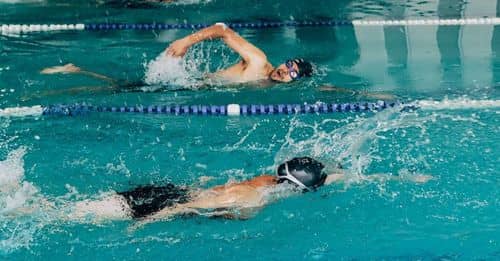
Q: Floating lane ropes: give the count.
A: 2